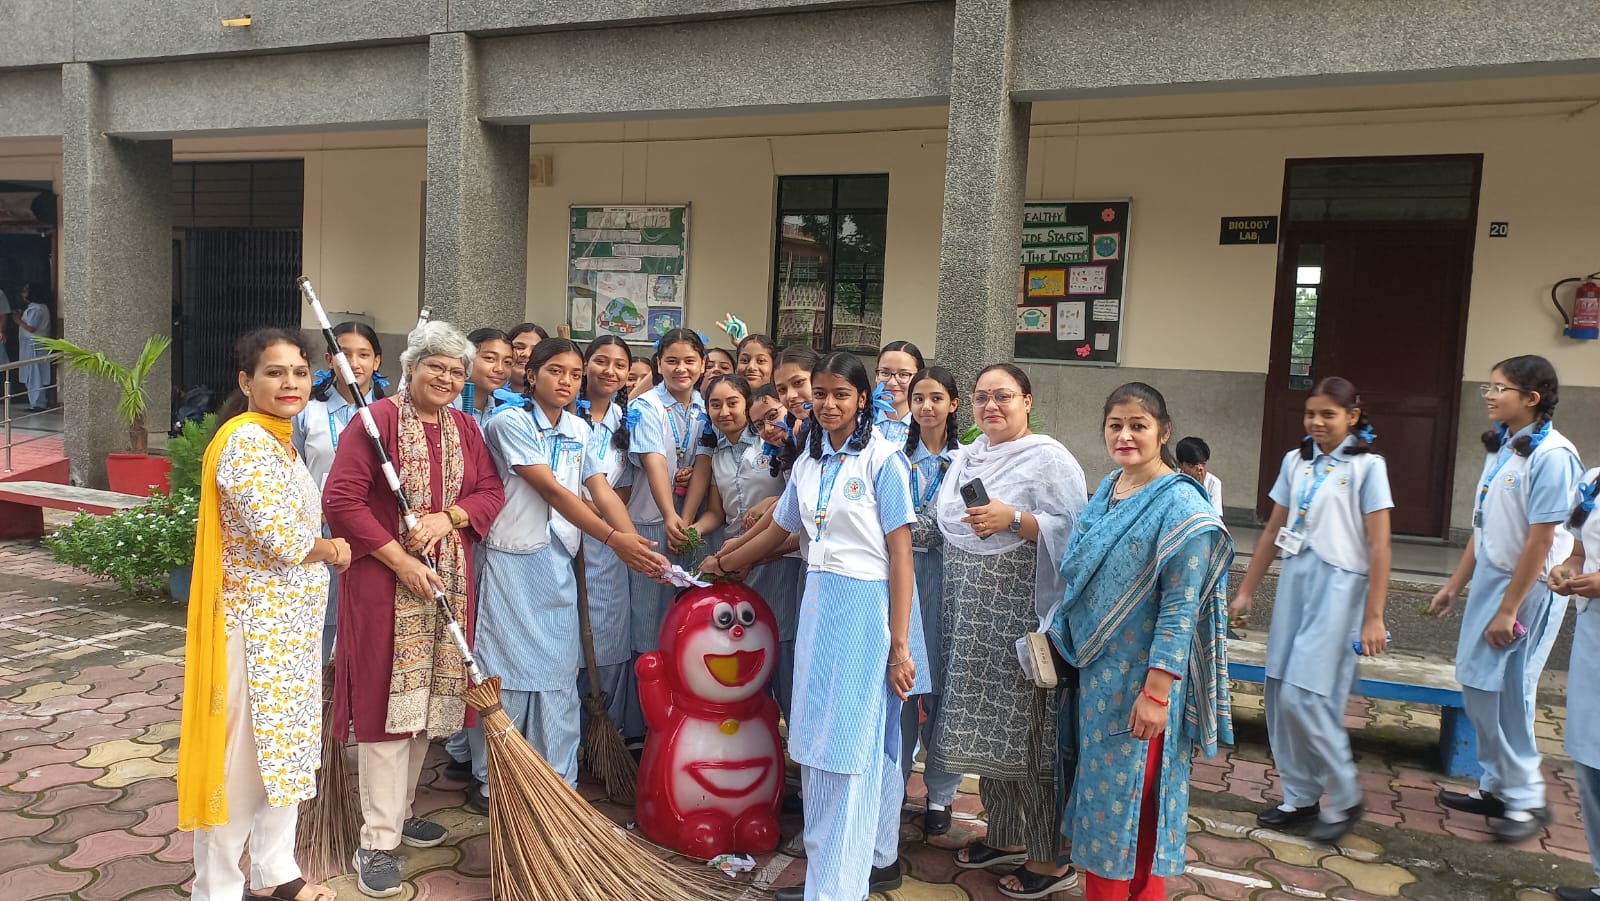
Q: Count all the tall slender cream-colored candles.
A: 0